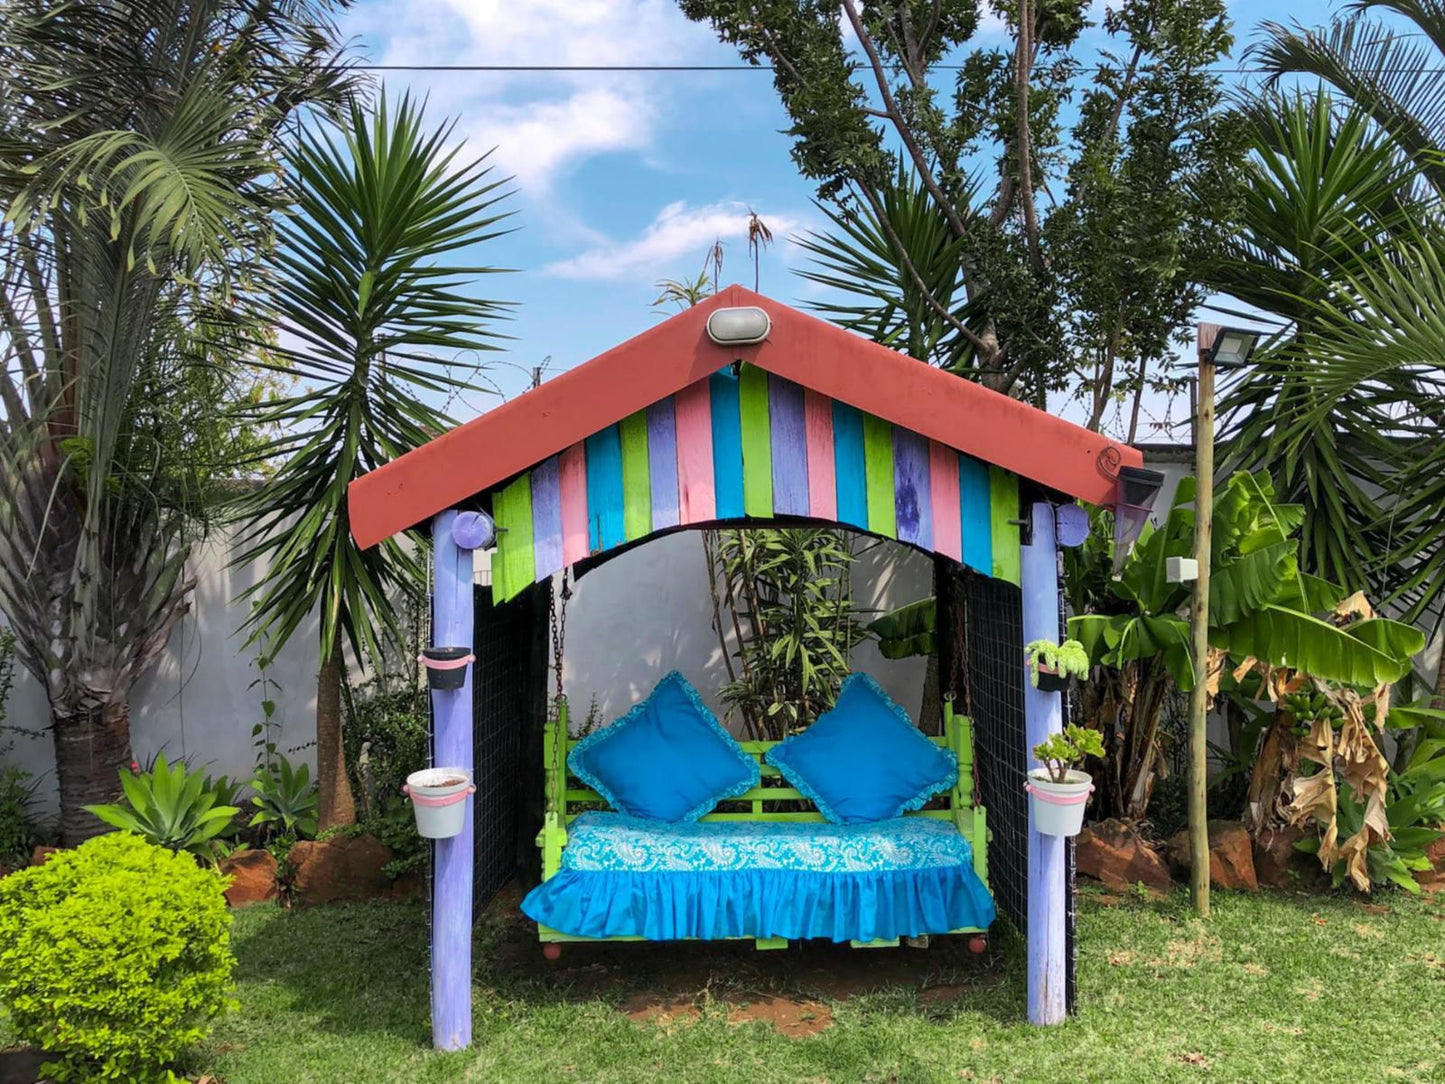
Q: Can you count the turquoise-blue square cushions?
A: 2